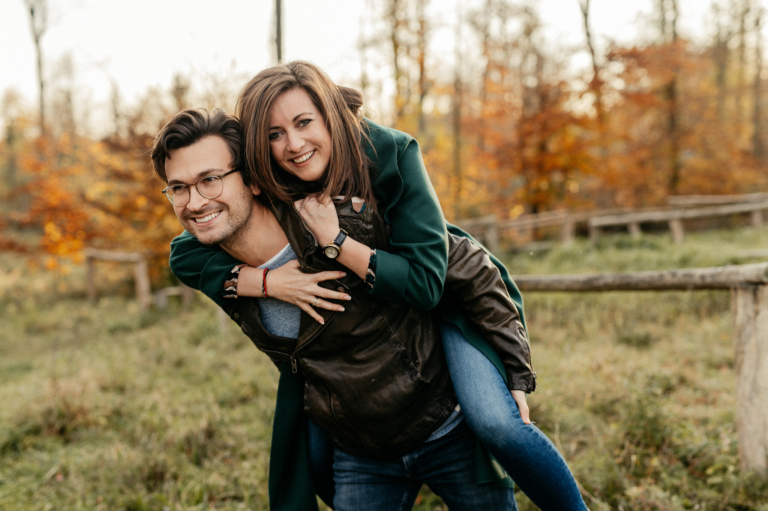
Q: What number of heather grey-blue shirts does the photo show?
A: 1